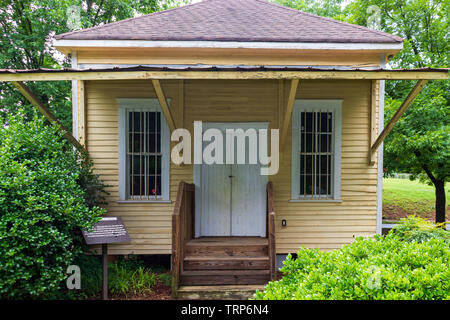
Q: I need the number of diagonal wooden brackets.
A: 4